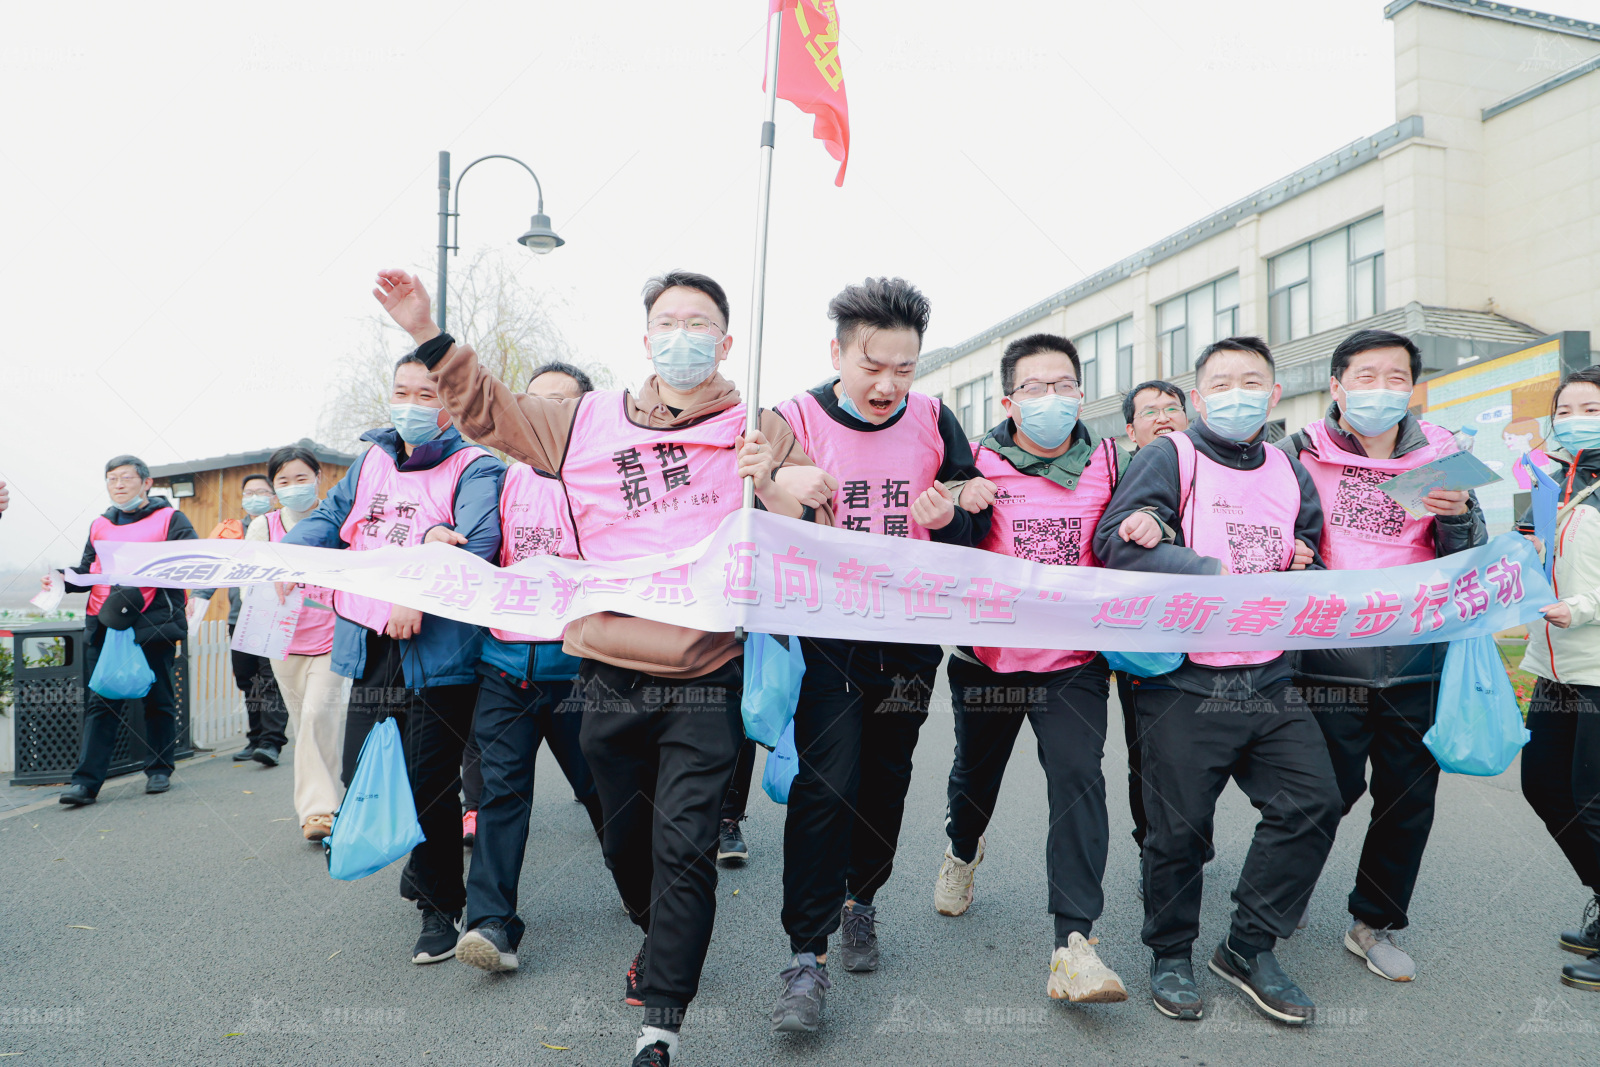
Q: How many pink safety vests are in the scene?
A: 9